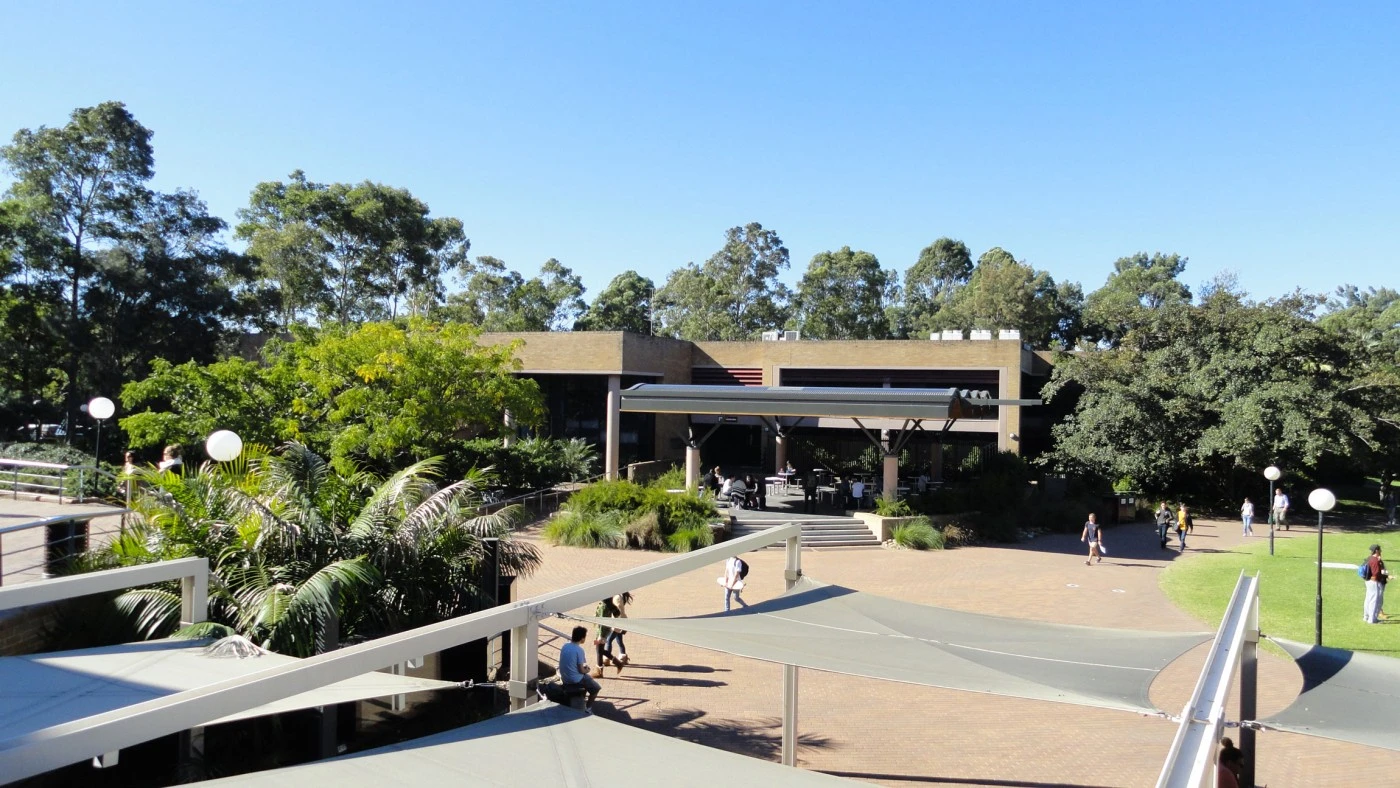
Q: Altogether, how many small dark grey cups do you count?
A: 0